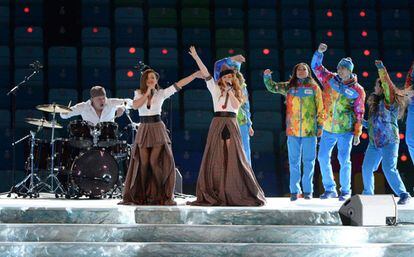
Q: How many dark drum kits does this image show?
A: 1